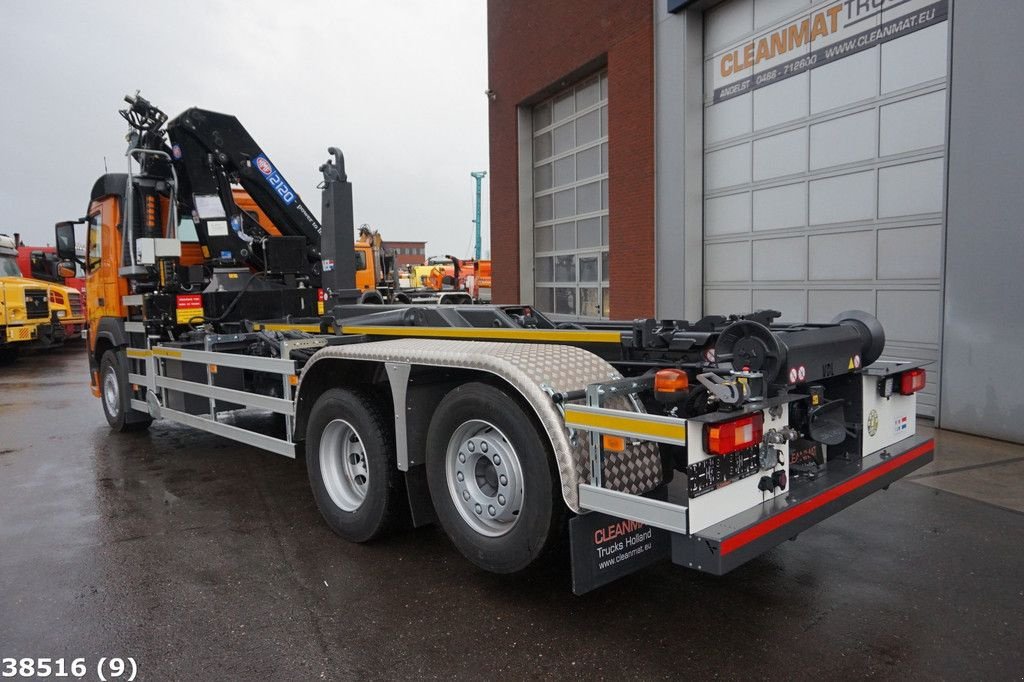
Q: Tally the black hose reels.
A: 2